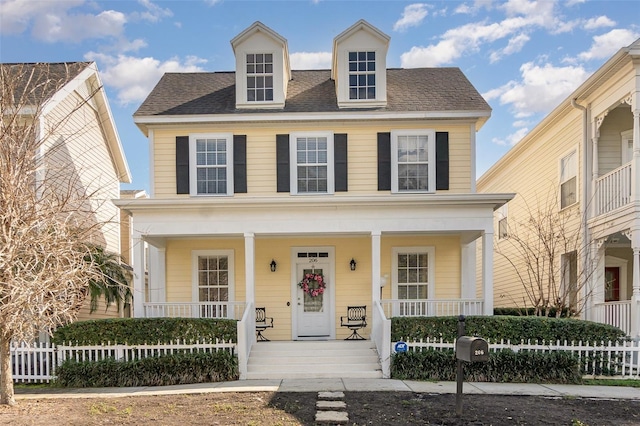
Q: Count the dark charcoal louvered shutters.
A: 6